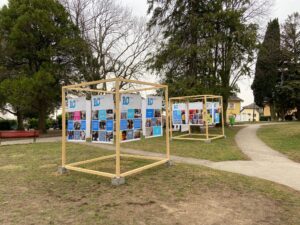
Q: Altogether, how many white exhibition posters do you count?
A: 8